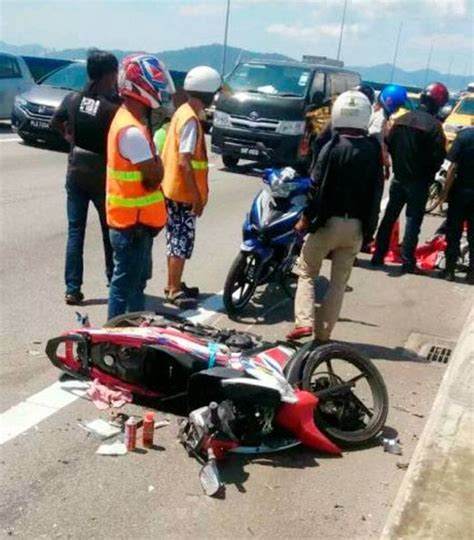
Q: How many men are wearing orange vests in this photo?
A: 2